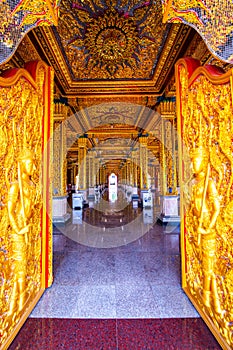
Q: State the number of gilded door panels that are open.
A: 2